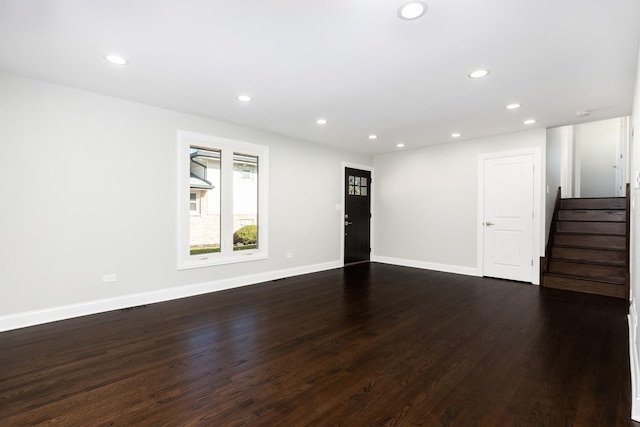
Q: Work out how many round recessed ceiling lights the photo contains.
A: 10